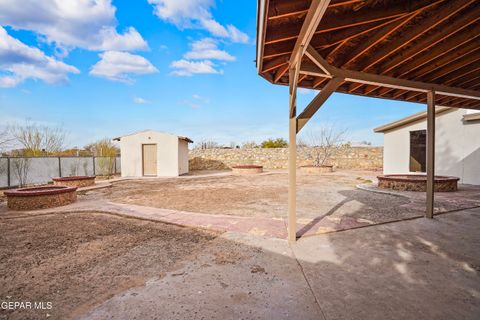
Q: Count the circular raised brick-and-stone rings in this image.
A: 5